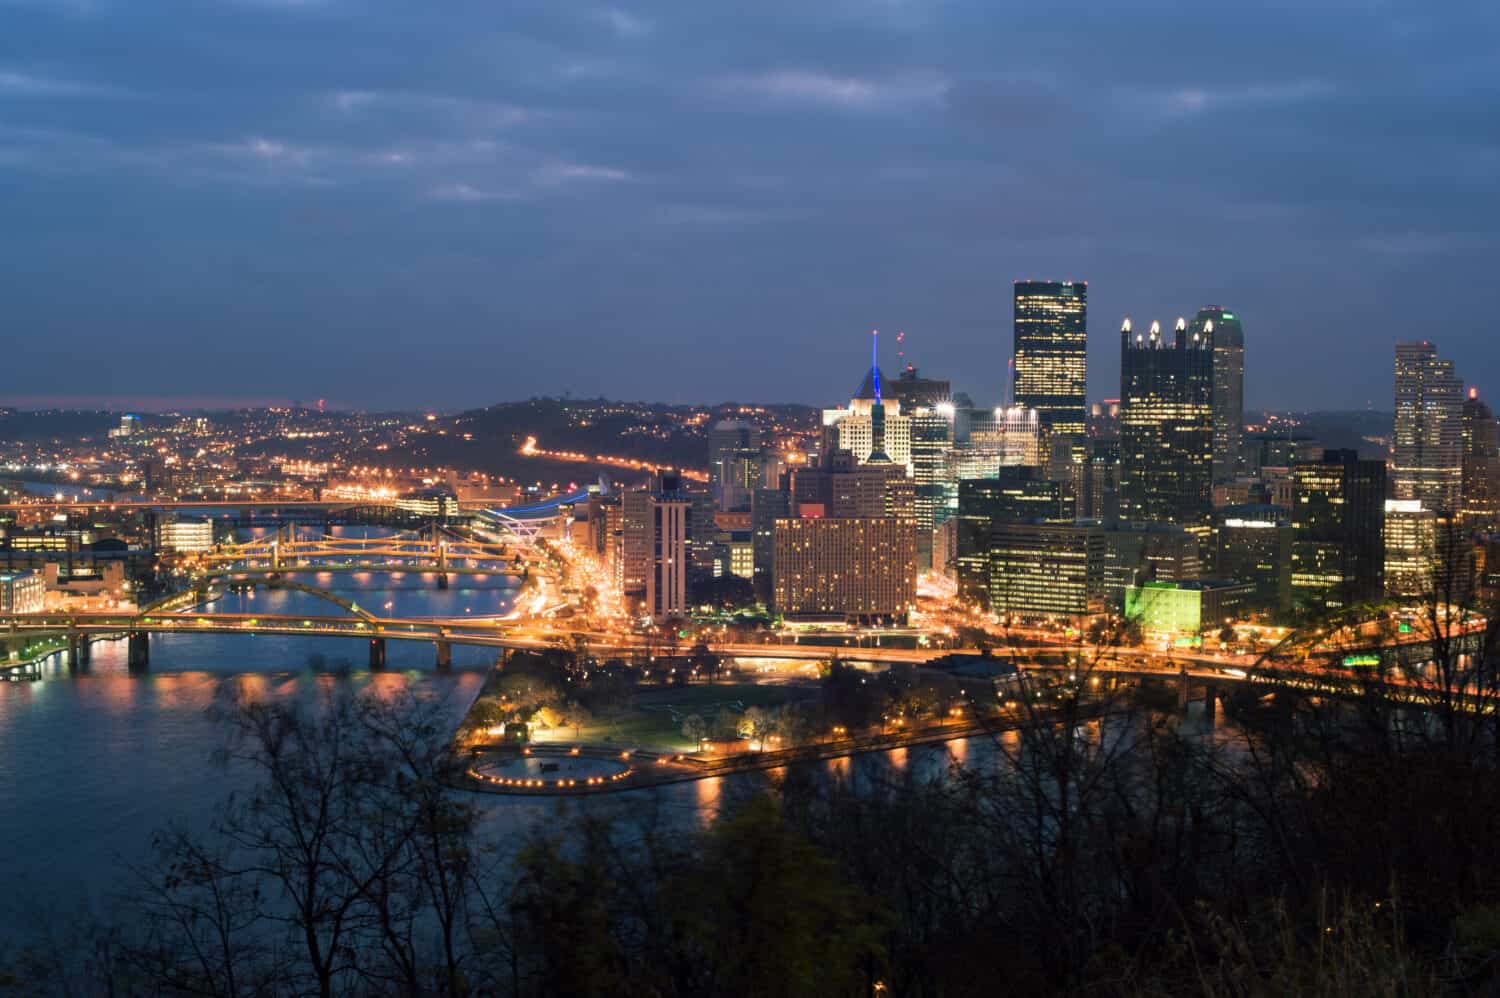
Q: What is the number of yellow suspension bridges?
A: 3